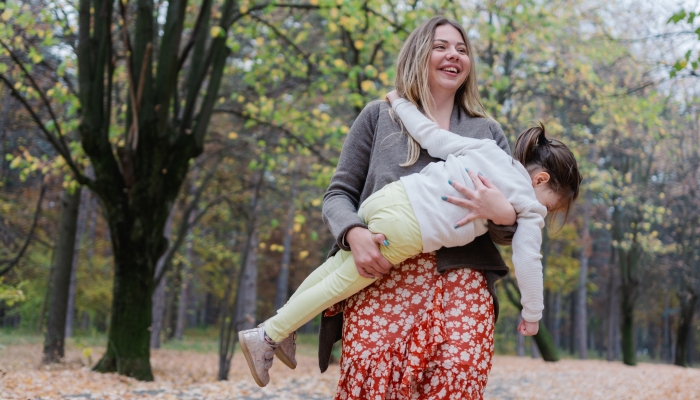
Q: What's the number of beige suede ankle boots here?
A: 2